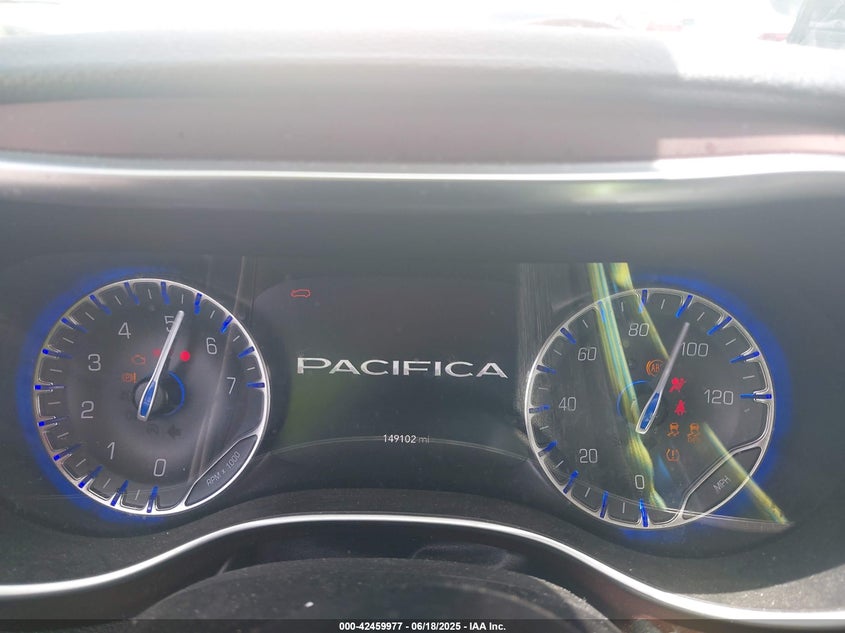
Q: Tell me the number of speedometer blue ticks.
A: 13